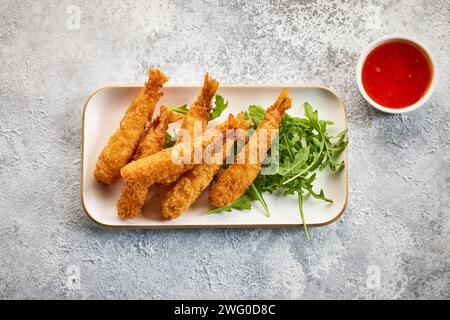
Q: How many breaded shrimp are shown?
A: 6